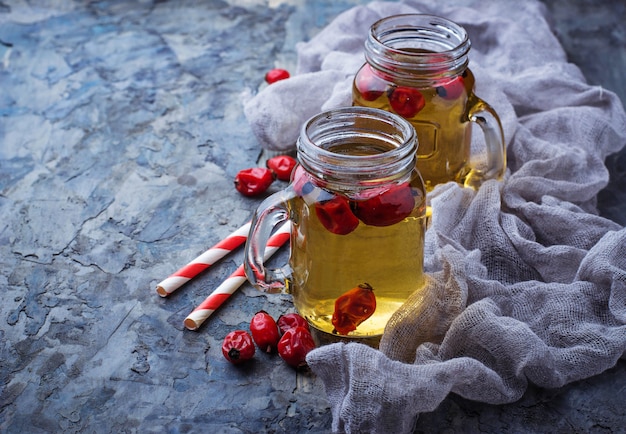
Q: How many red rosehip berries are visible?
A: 13